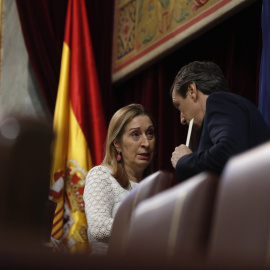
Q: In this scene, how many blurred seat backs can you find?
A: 3